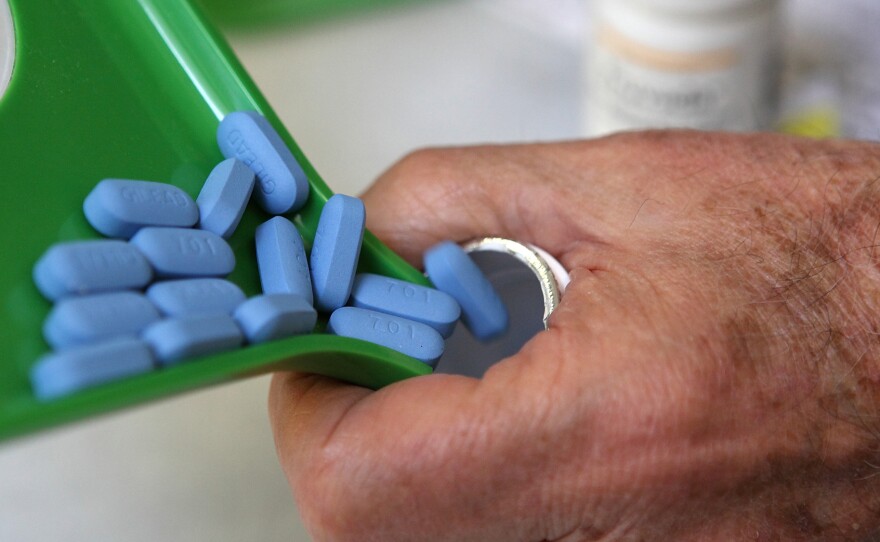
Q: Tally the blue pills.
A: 15